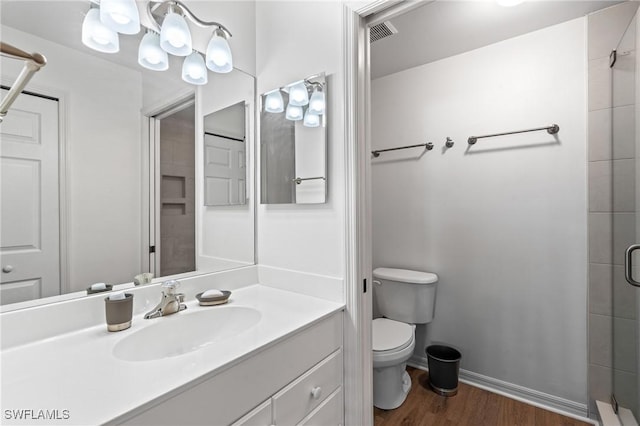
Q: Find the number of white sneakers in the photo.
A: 0